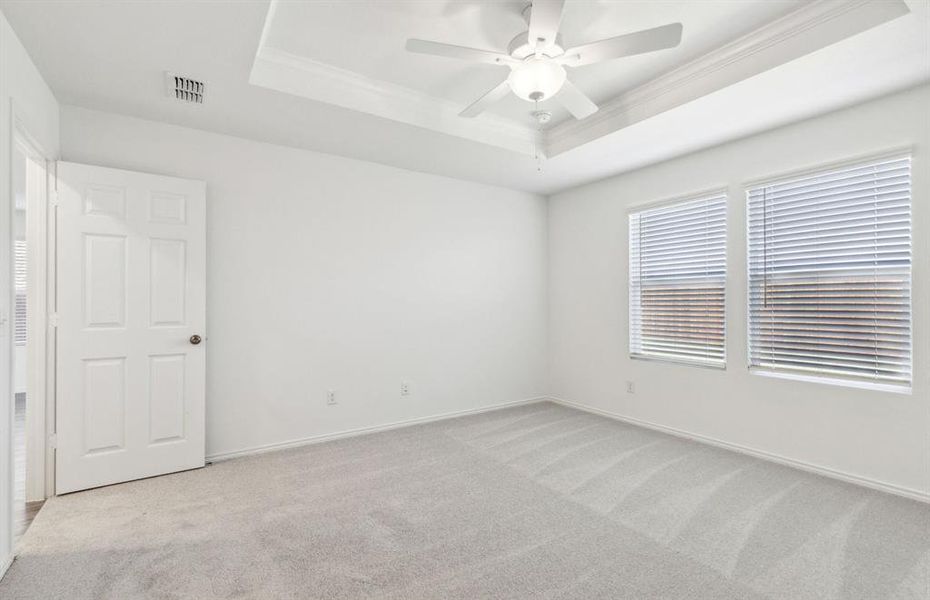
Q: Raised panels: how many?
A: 6